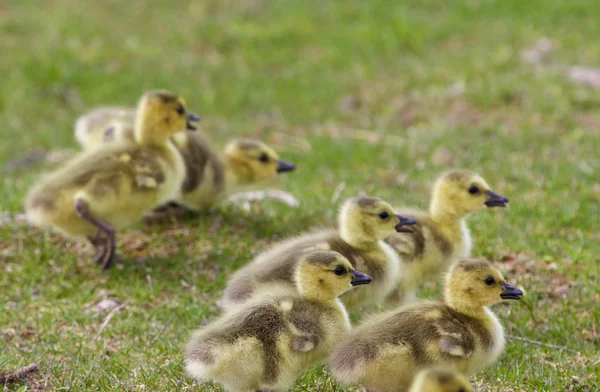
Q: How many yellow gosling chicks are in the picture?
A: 7